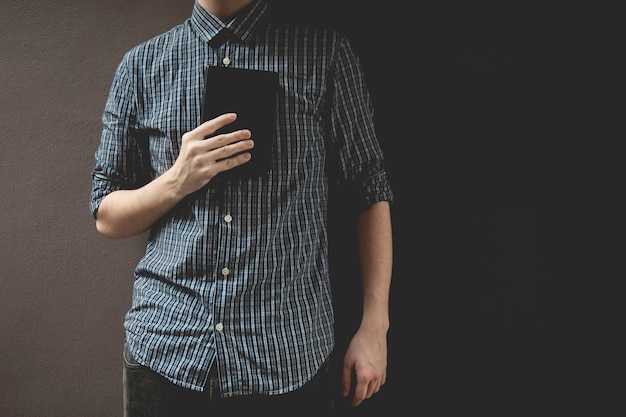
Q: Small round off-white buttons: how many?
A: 4